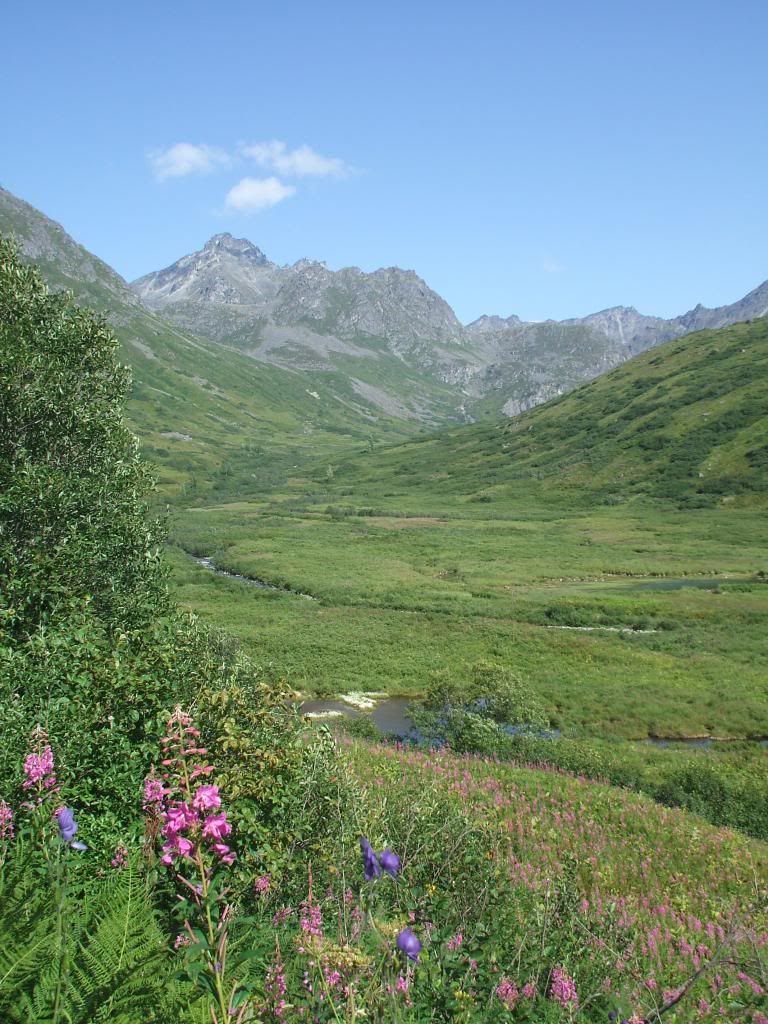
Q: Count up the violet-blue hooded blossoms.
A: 4